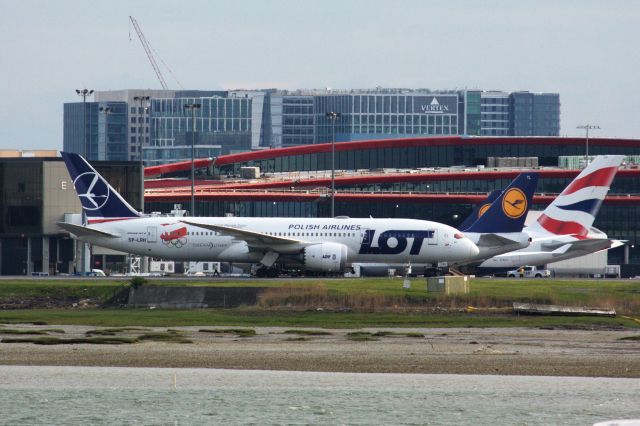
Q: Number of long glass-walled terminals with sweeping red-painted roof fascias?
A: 1